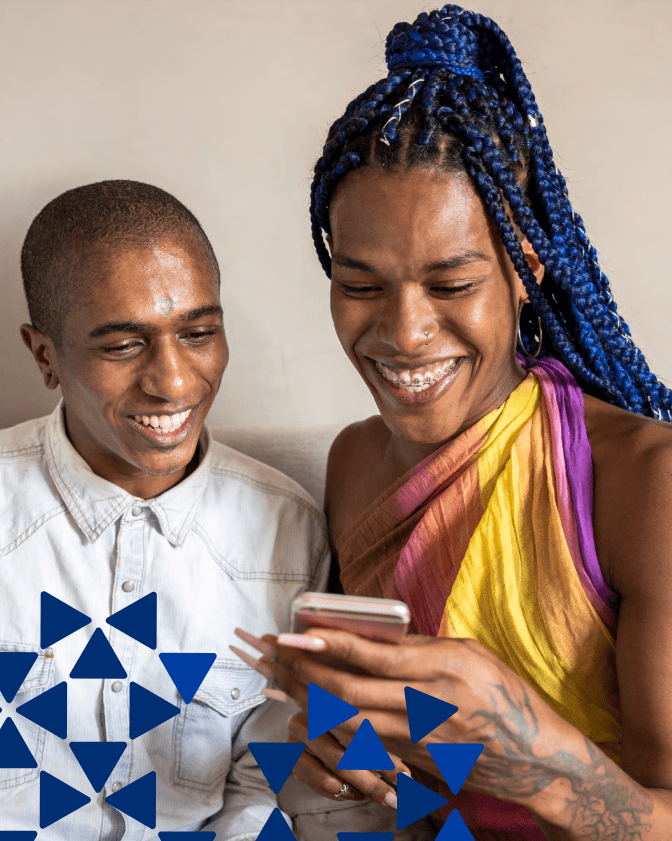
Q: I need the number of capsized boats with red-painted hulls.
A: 0